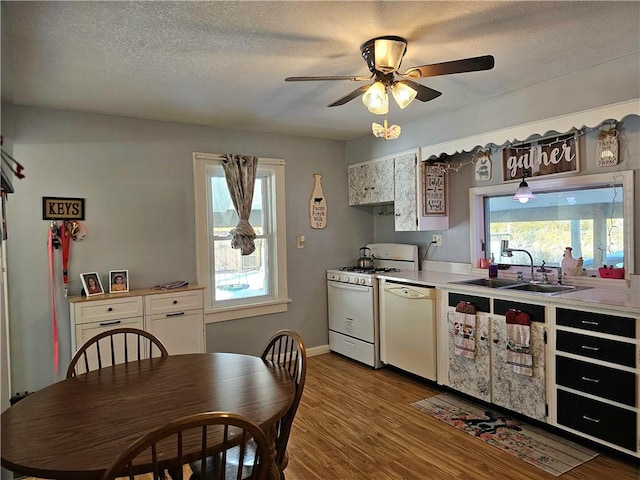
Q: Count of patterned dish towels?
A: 2